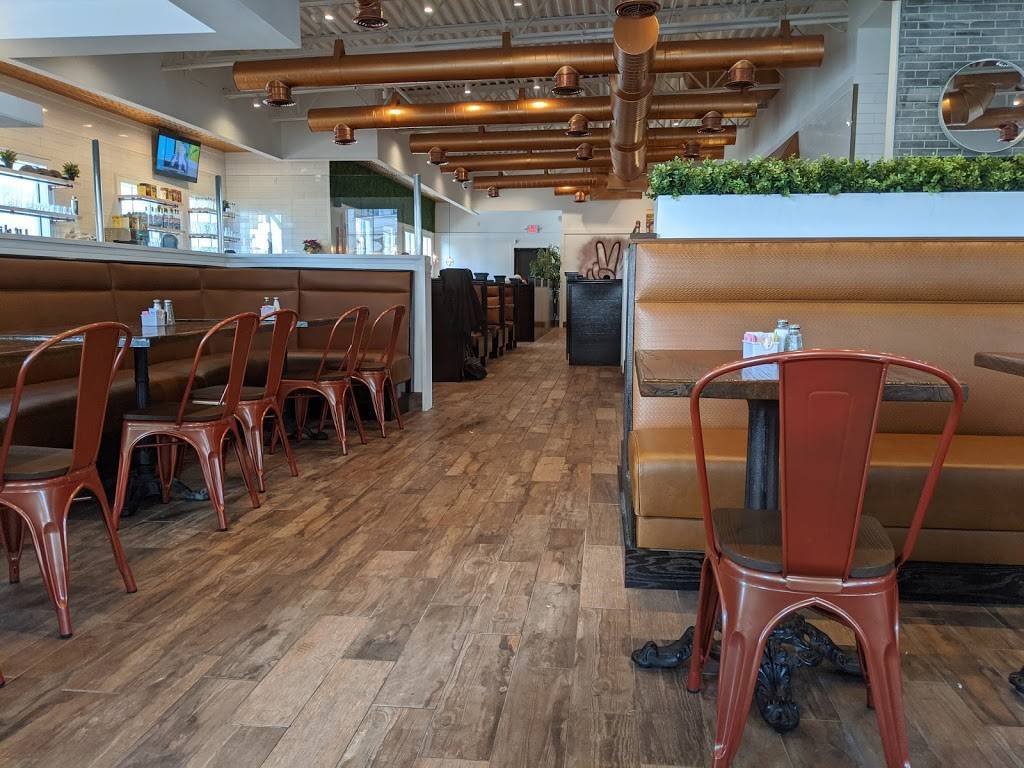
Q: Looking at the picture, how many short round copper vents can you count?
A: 14